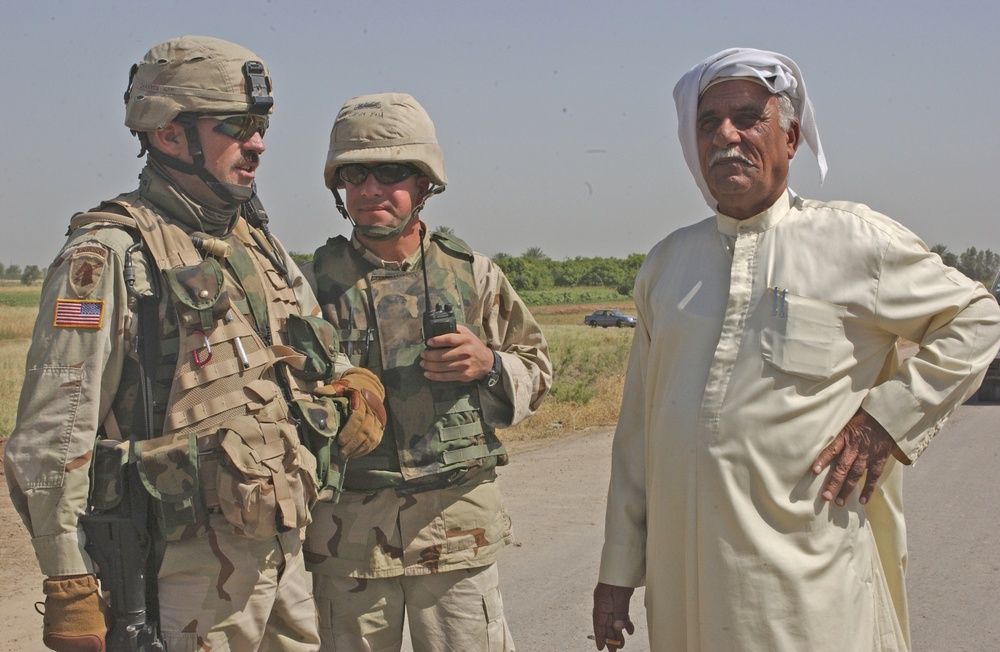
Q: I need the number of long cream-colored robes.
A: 1